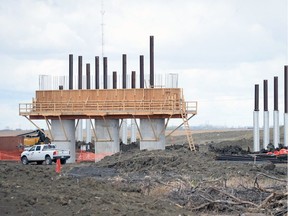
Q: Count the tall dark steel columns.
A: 14